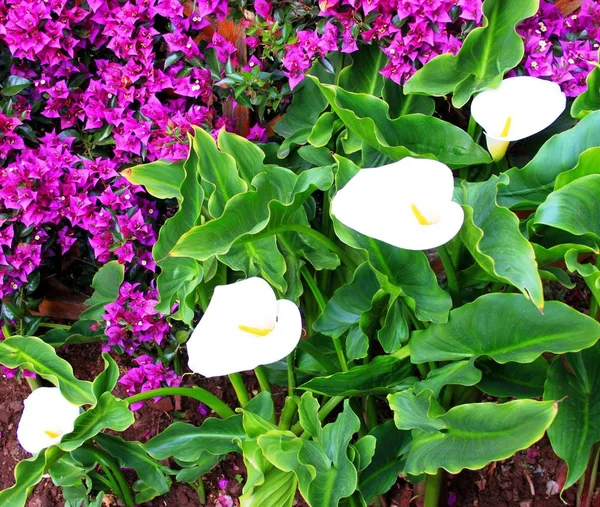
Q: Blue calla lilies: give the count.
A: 0